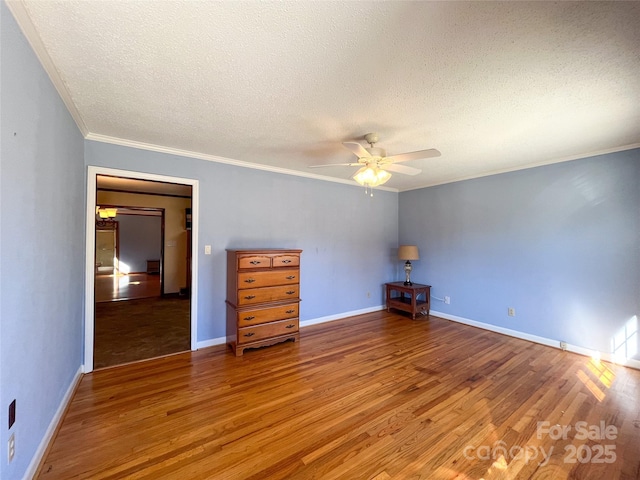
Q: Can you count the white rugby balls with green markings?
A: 0